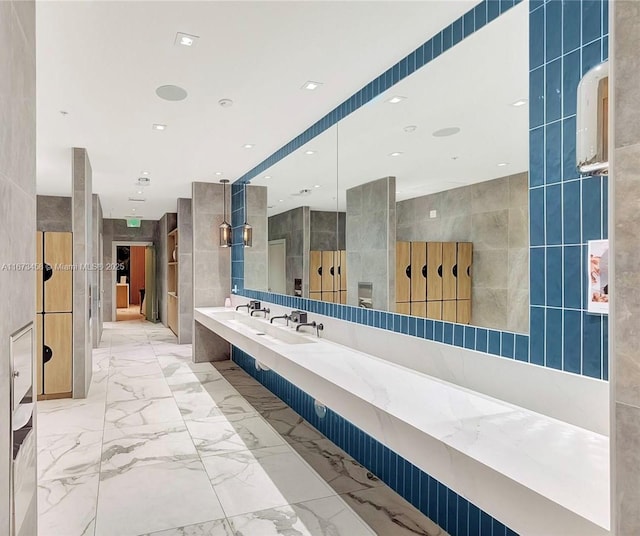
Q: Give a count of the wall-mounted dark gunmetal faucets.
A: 4